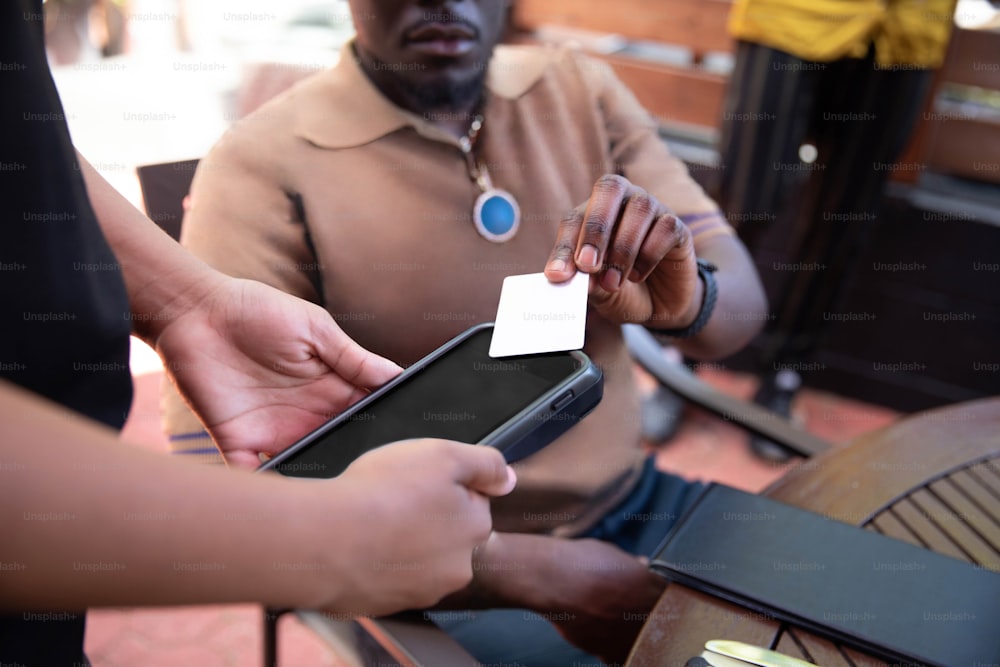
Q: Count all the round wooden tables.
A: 1